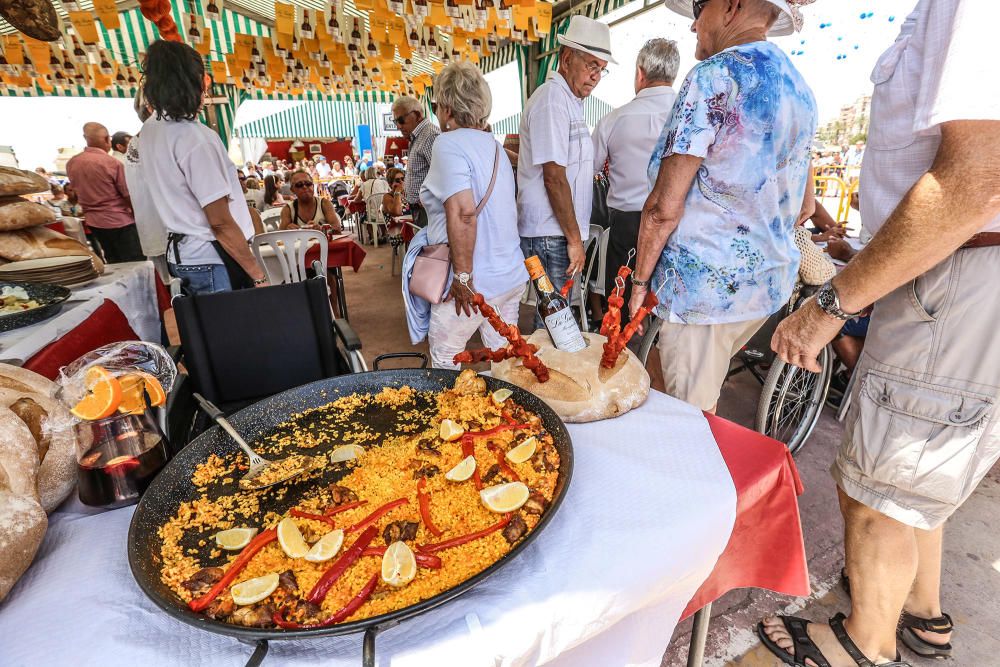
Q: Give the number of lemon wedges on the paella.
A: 11